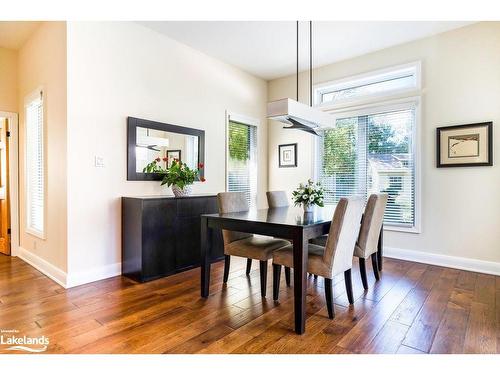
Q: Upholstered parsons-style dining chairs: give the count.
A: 4